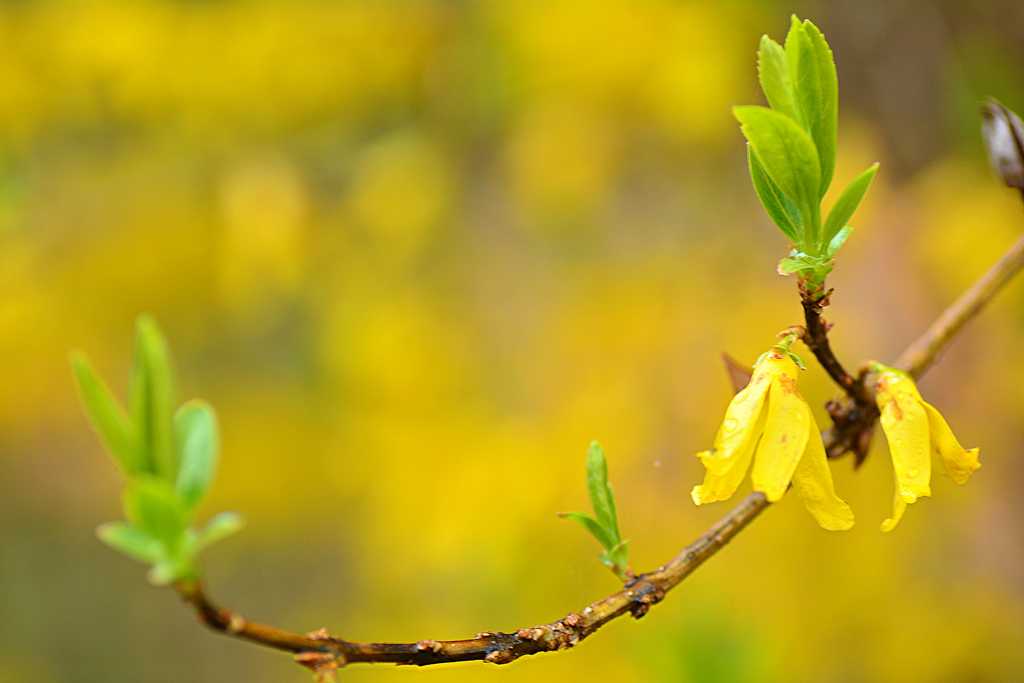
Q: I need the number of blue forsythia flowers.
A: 0